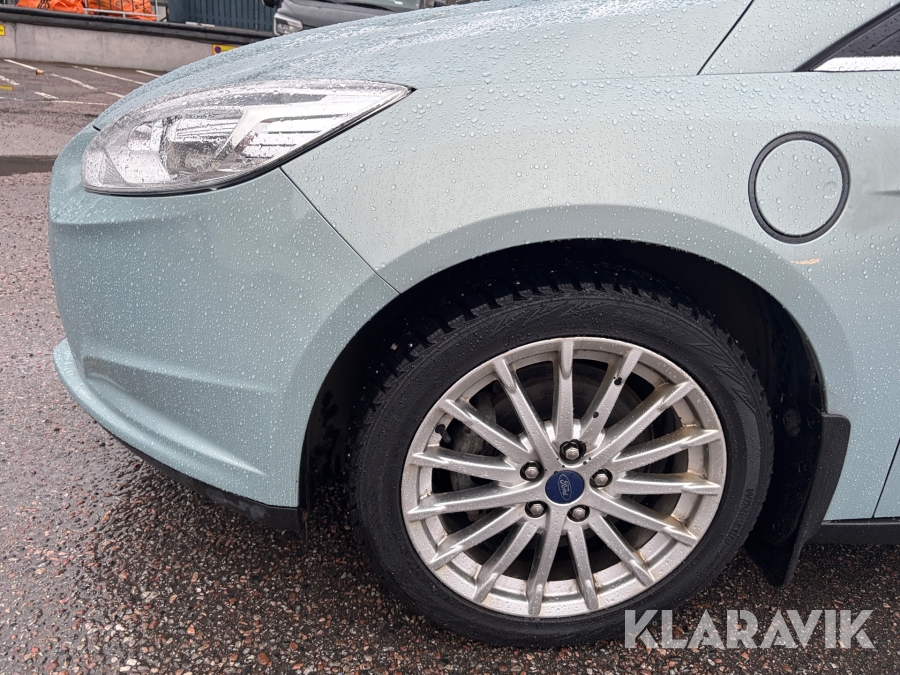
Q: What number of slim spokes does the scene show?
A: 15